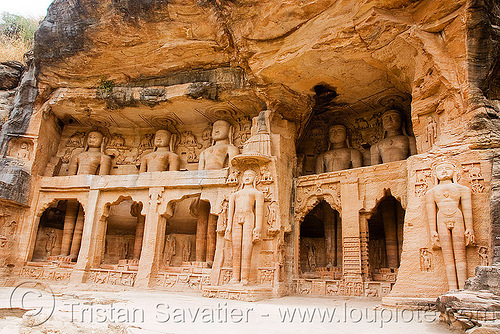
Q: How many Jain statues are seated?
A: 5